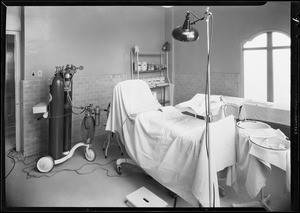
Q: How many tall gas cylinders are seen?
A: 2